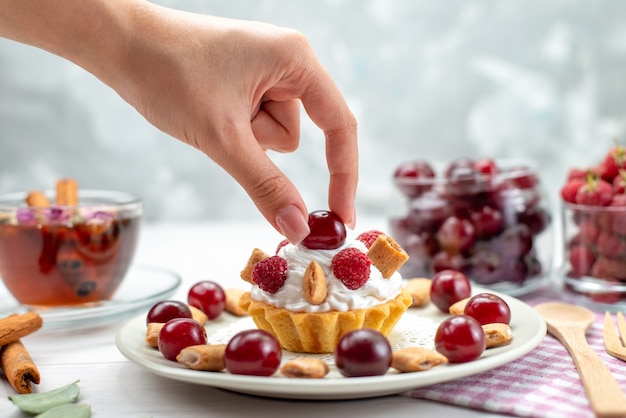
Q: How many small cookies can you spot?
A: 12